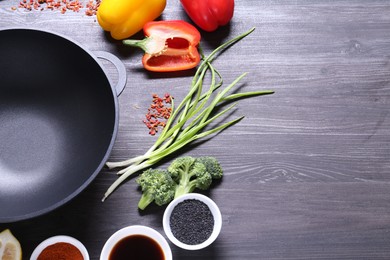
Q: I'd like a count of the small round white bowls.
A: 3